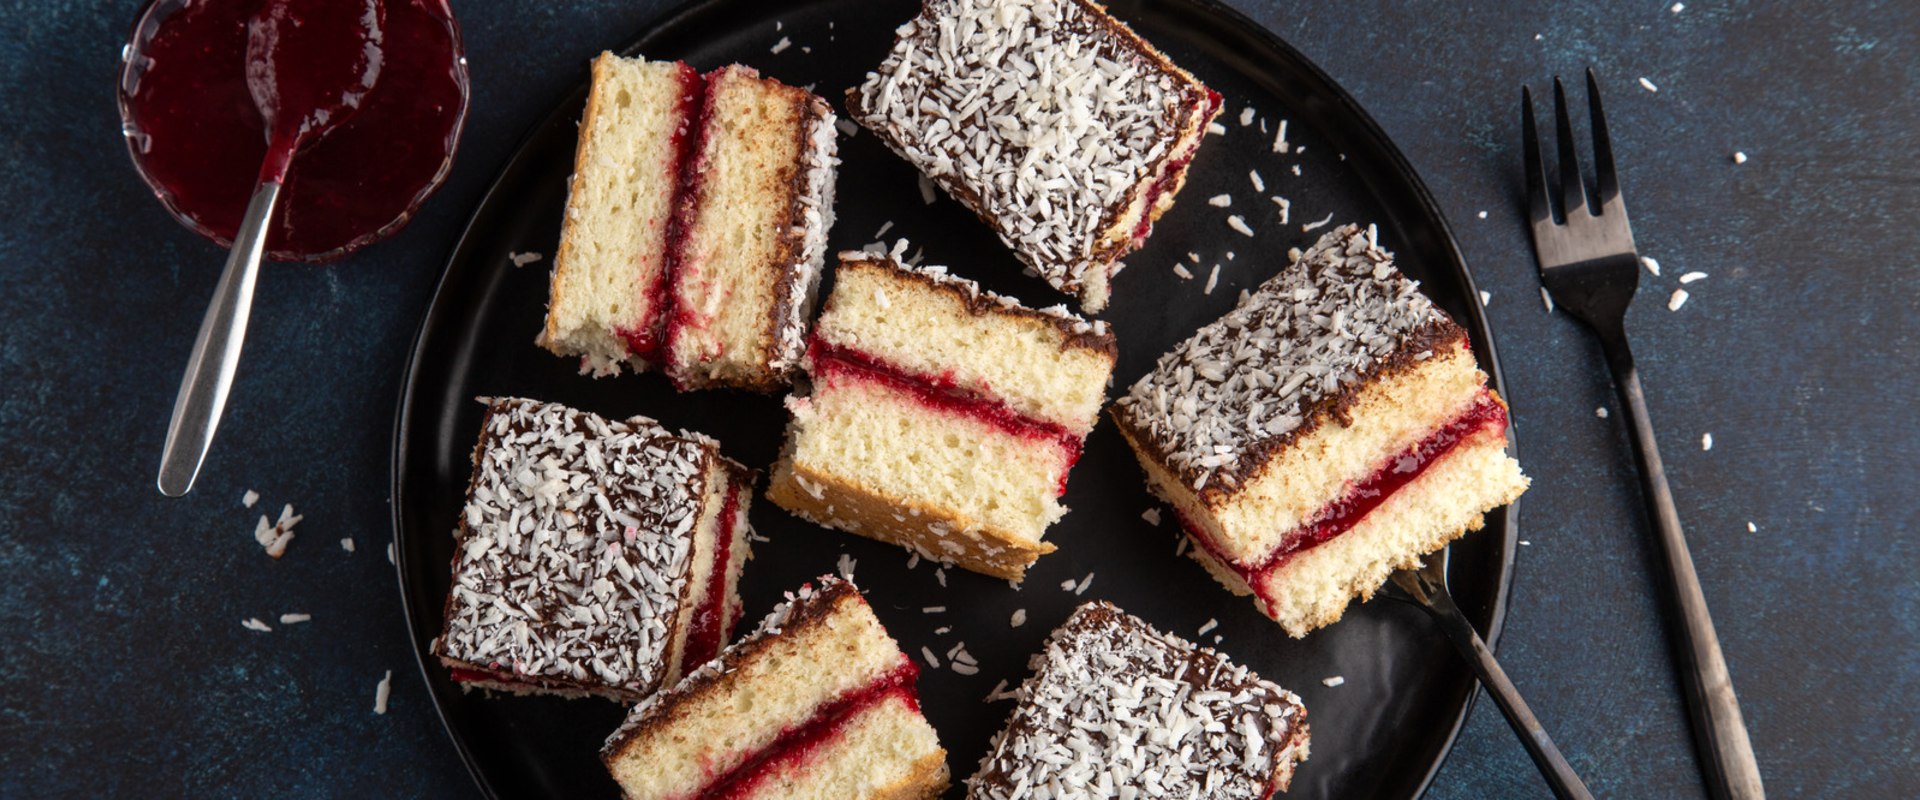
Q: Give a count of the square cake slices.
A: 7